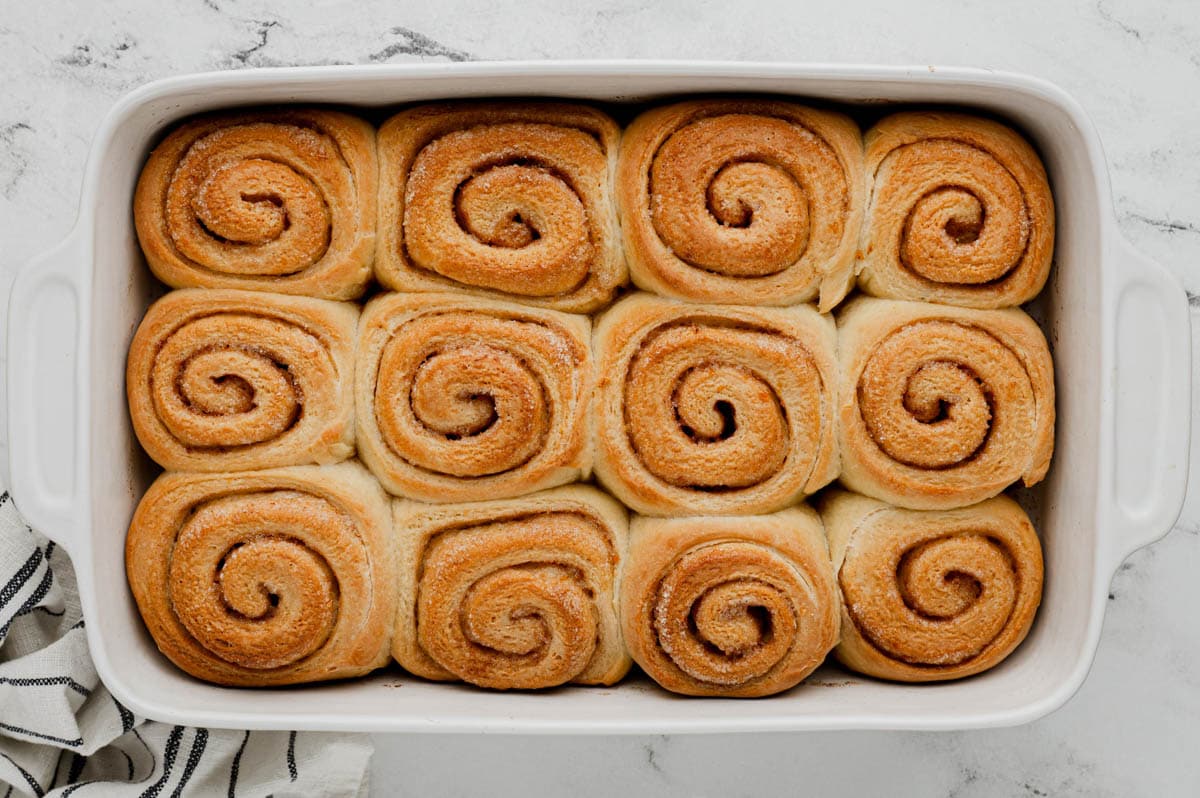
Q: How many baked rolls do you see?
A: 12